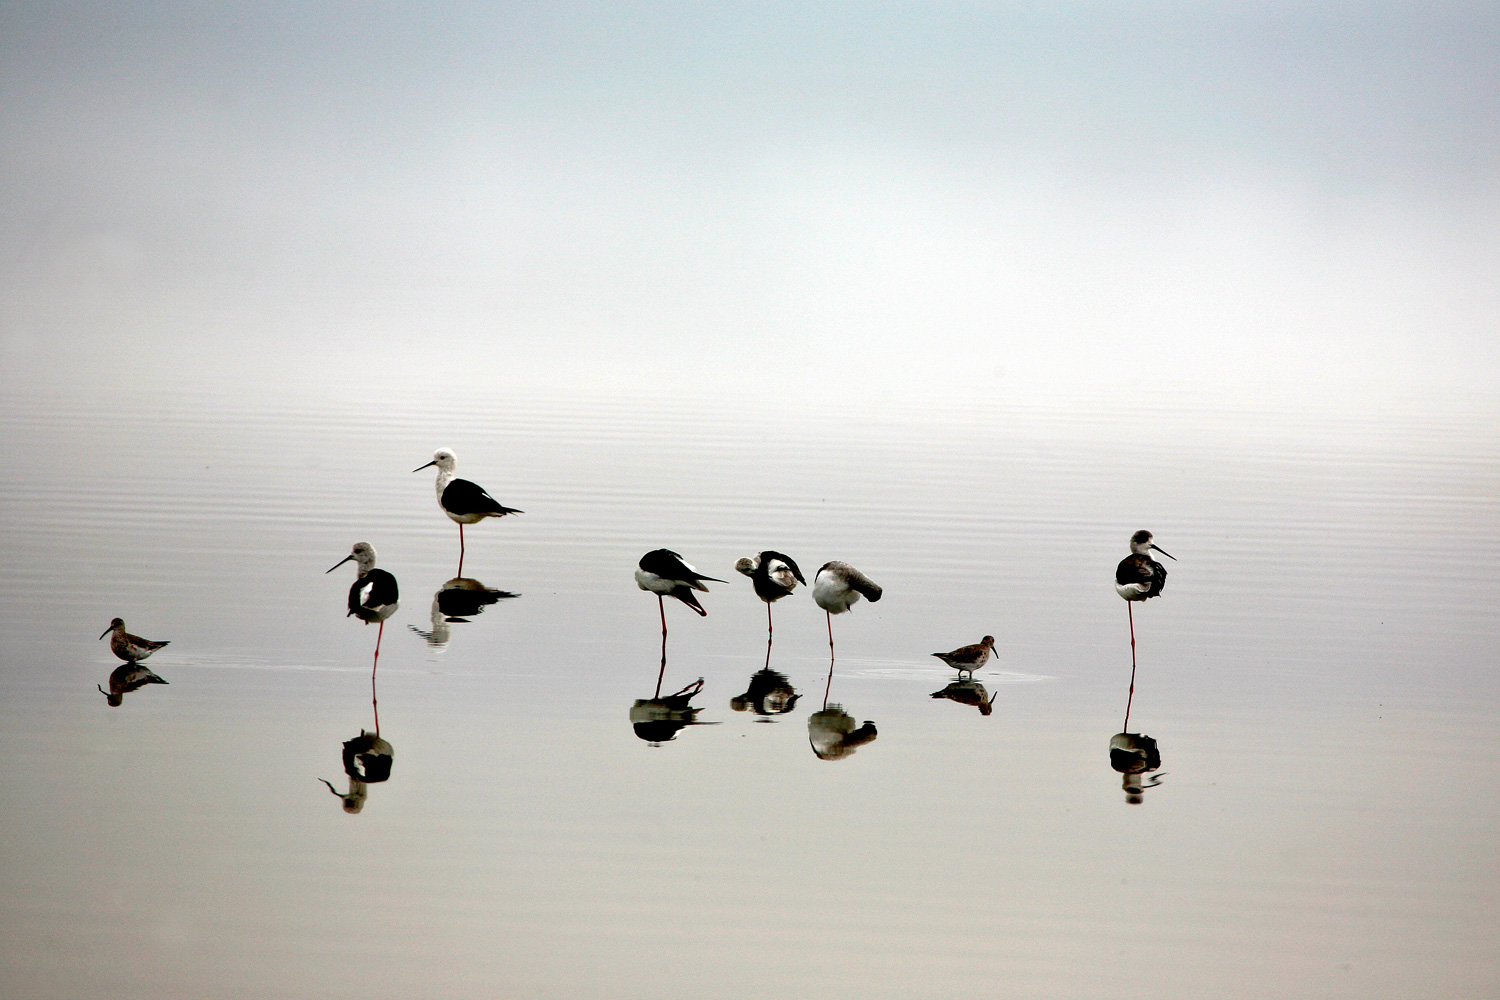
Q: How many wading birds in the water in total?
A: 8